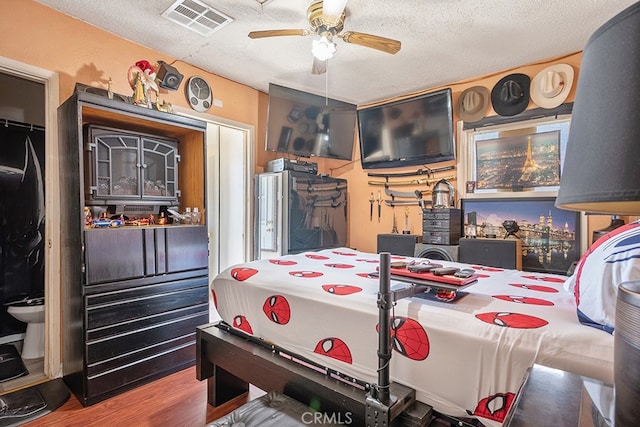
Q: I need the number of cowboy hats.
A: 3